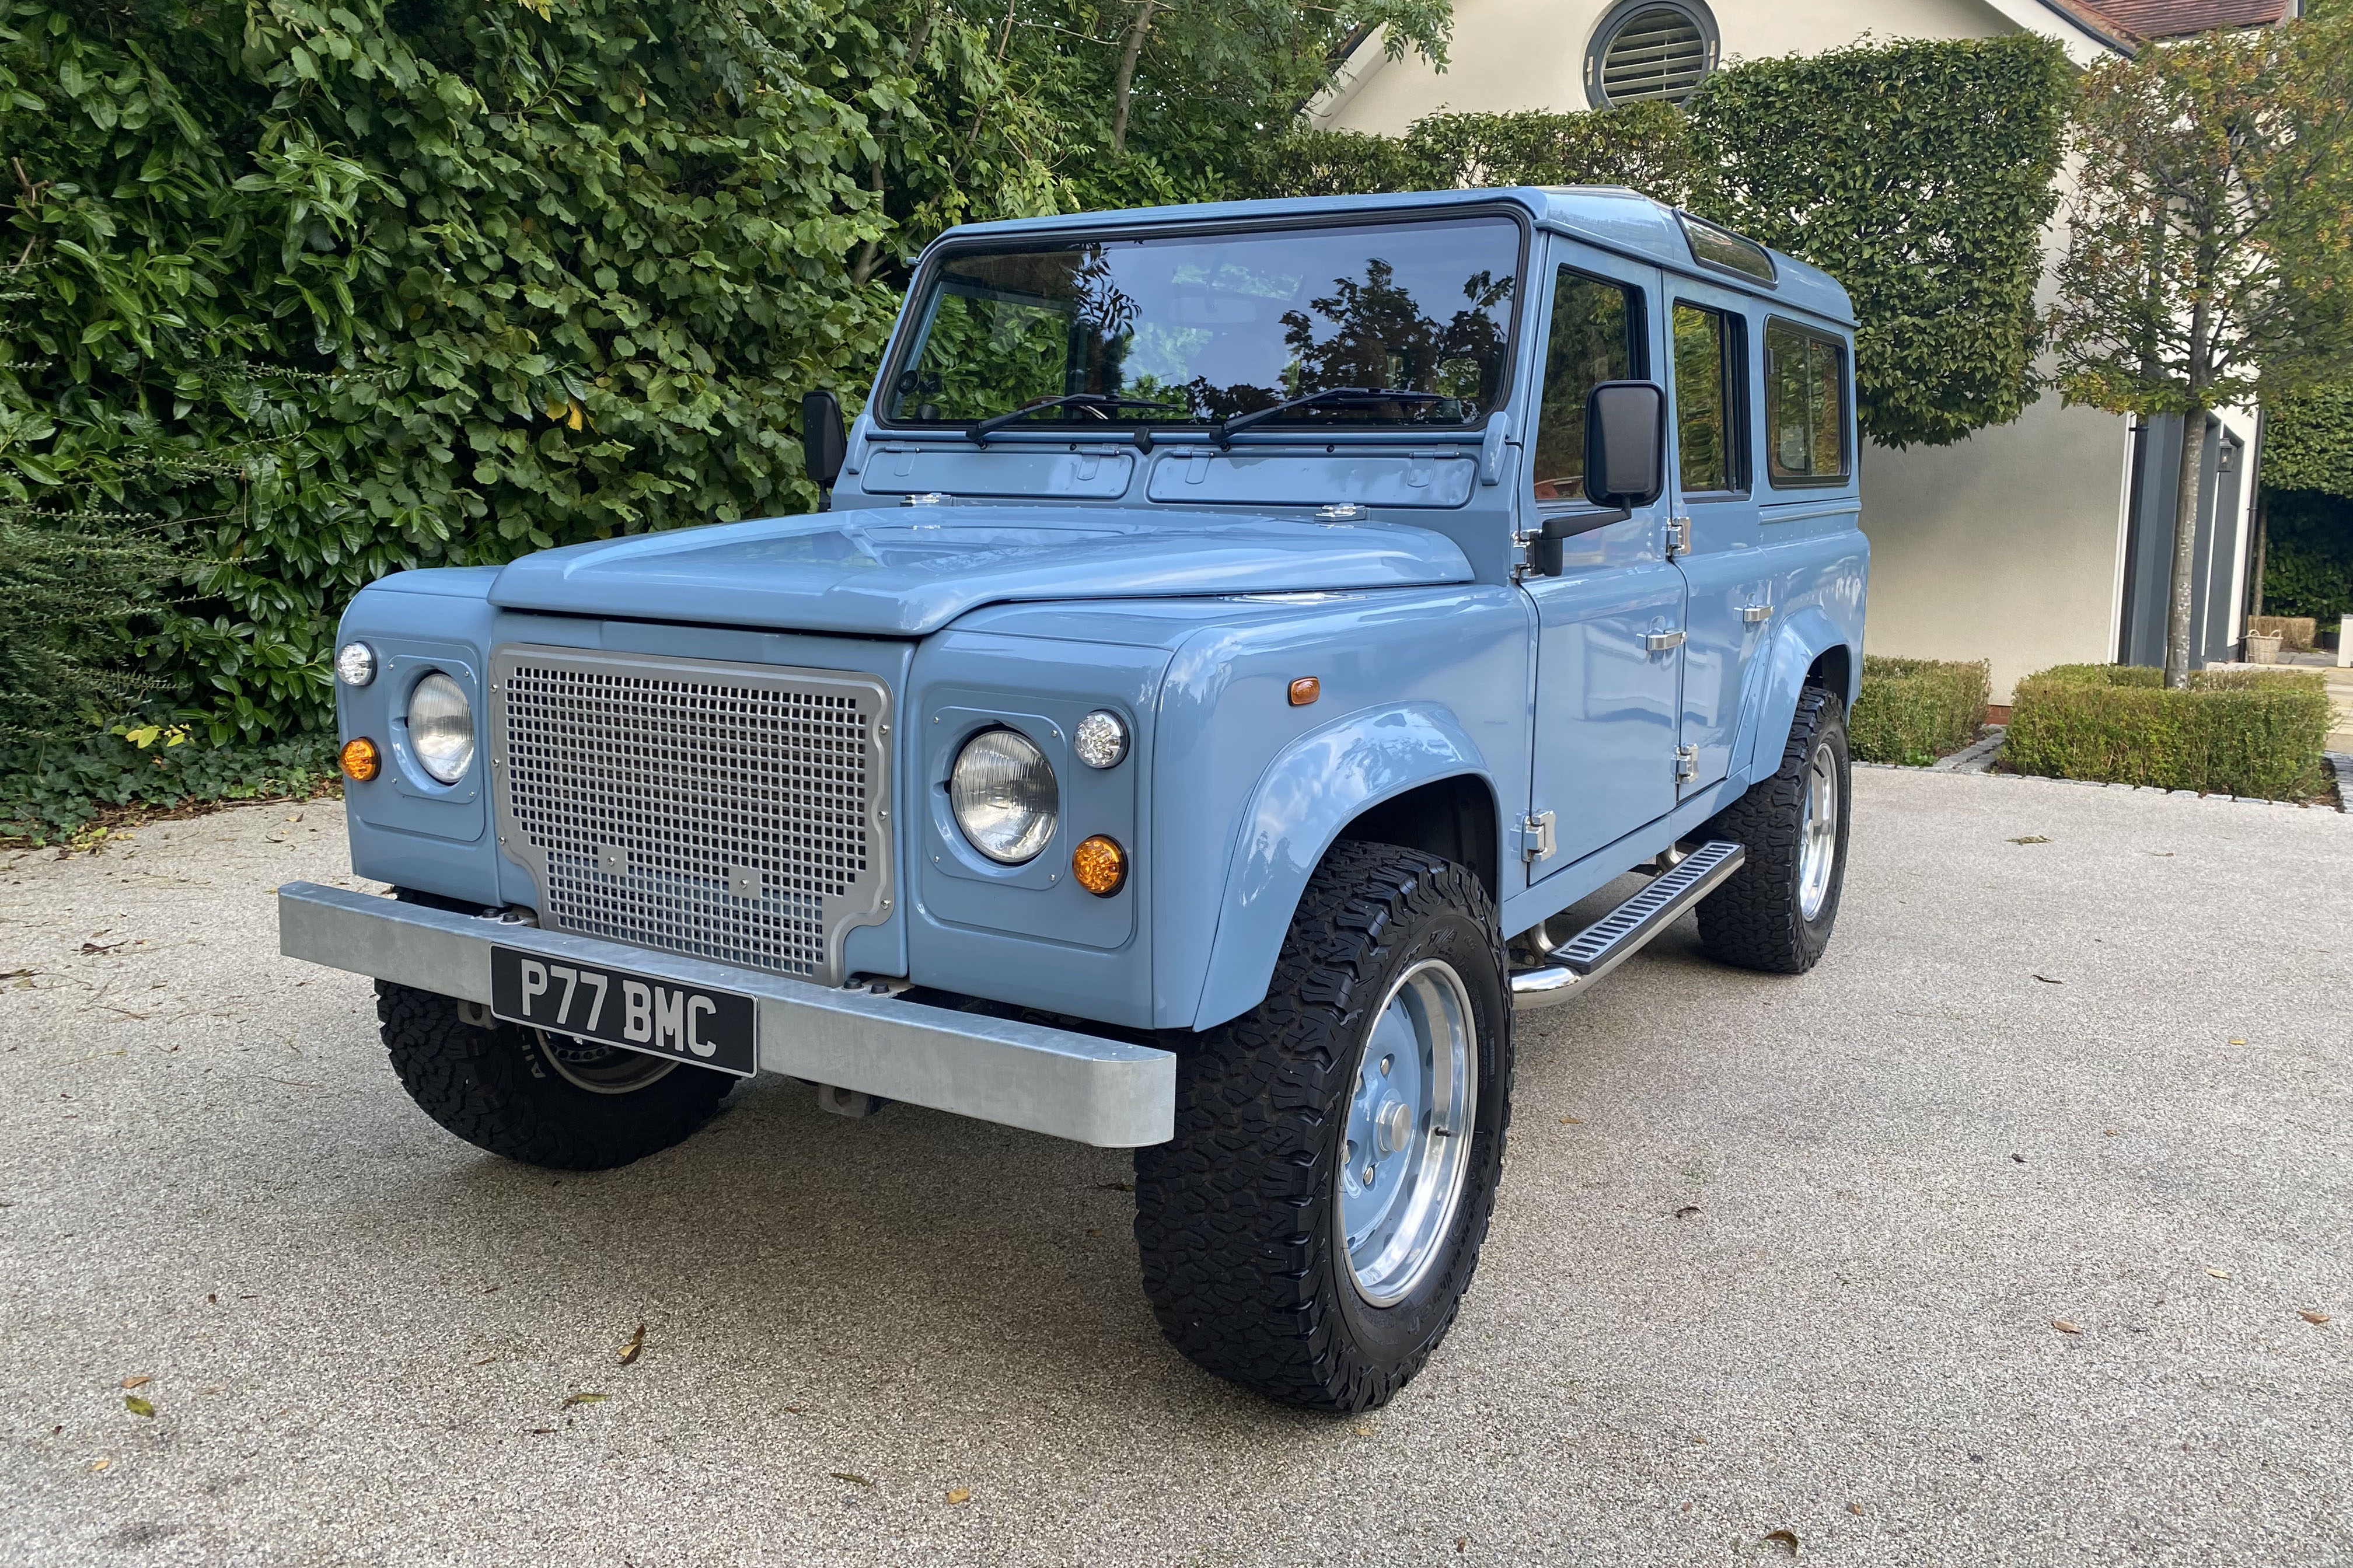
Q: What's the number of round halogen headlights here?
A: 2